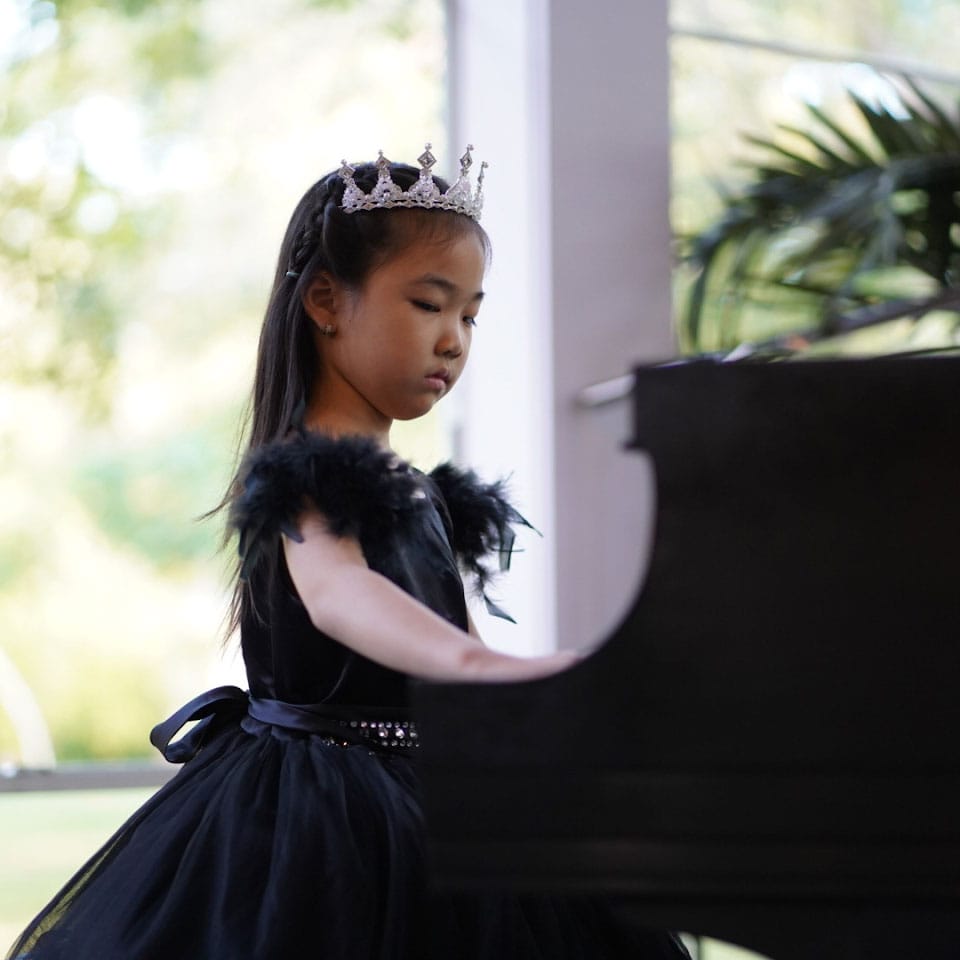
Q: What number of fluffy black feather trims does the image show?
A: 2